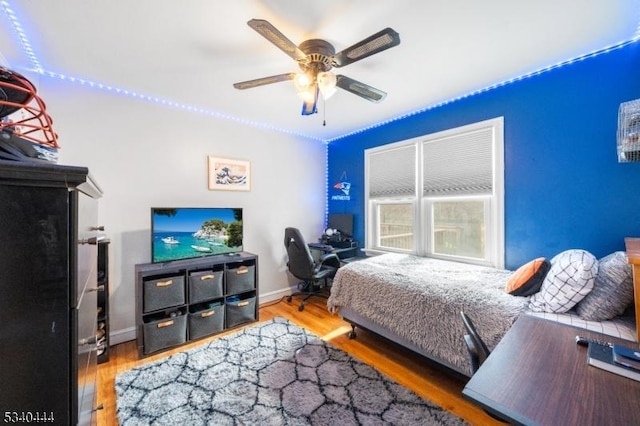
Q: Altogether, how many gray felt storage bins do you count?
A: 6